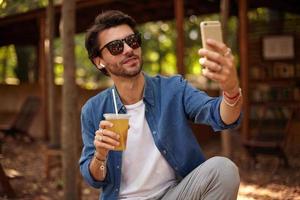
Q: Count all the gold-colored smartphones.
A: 1